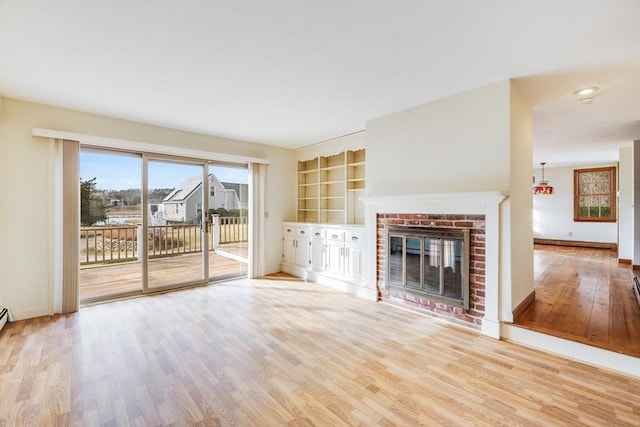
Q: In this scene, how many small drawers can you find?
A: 5